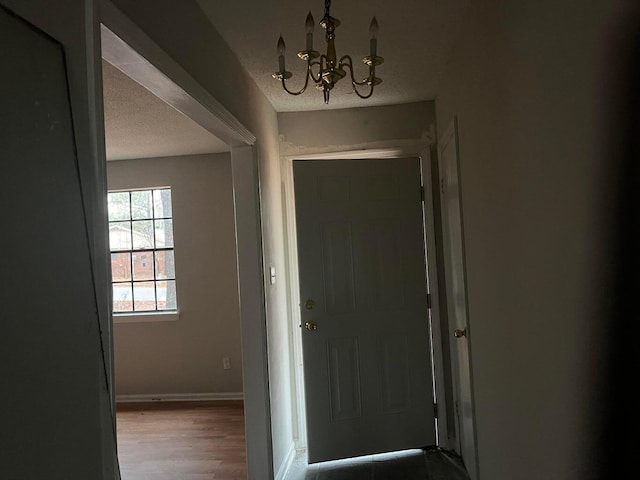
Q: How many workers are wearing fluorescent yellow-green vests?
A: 0